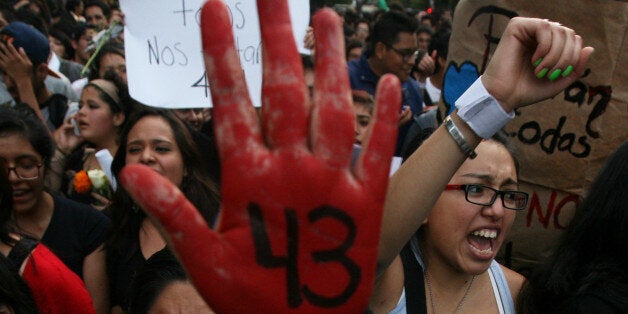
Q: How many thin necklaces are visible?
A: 1